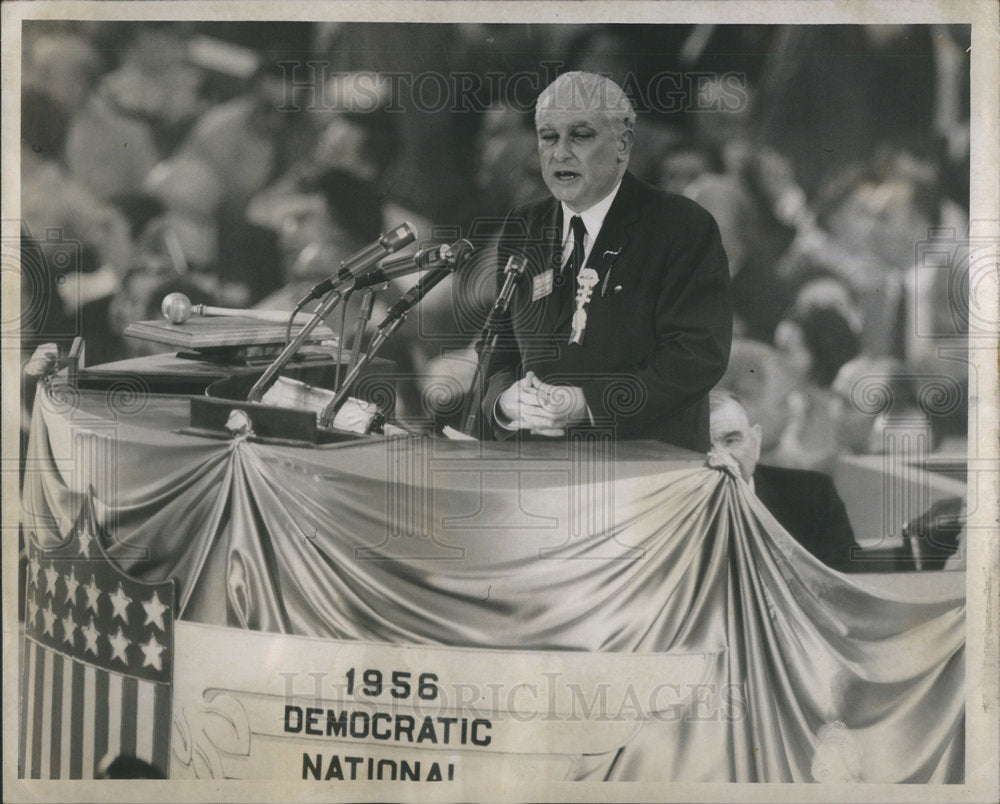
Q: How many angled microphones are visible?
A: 4